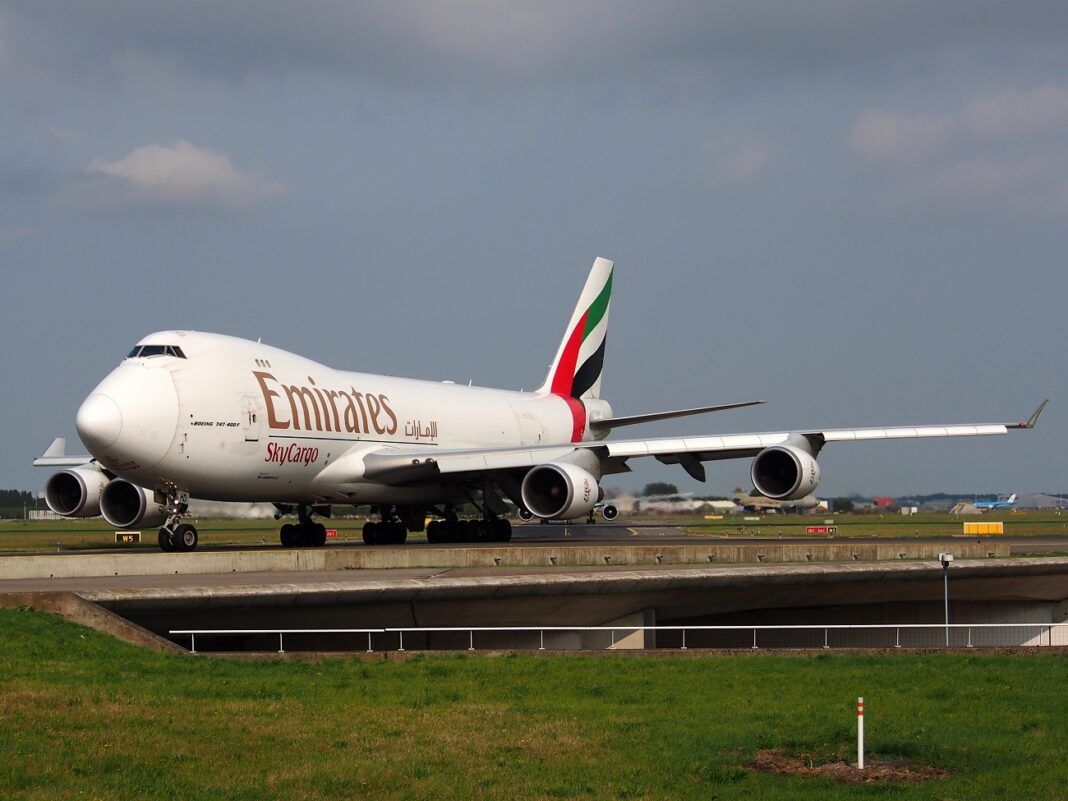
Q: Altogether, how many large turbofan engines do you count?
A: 4